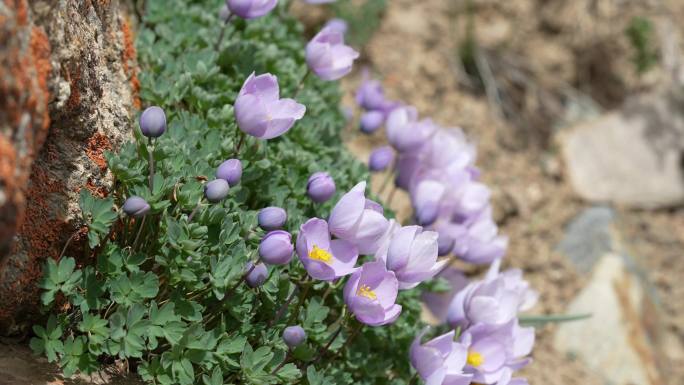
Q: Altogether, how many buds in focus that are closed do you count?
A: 9